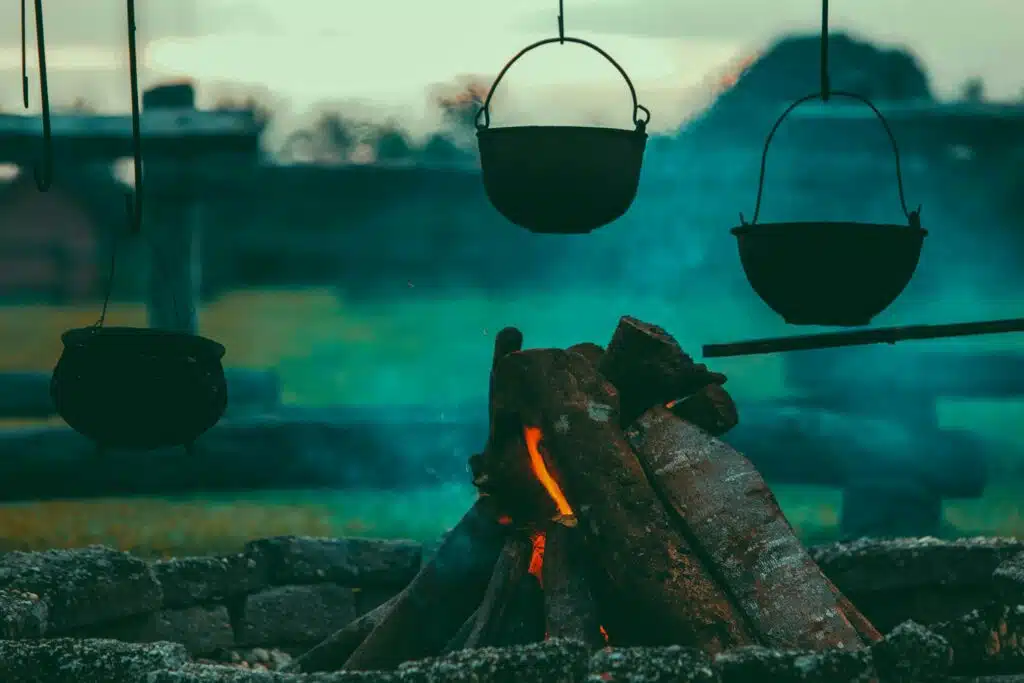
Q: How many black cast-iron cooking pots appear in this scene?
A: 3